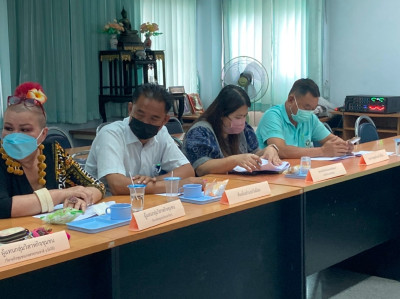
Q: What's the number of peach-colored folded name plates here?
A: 5